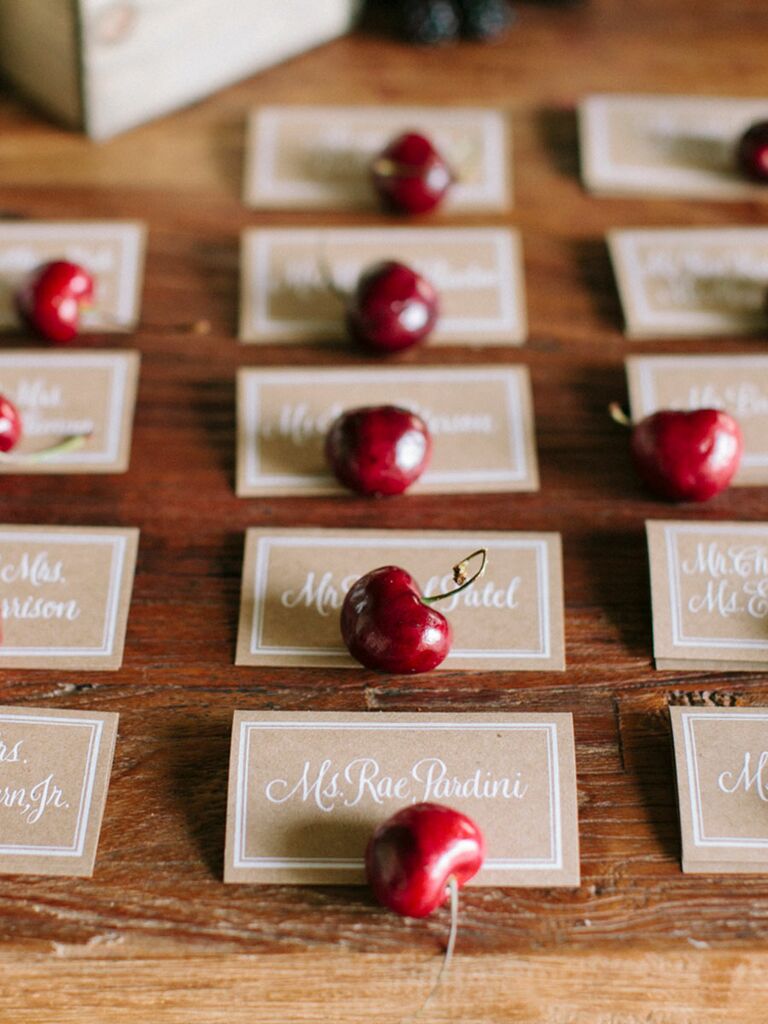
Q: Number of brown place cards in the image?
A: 14